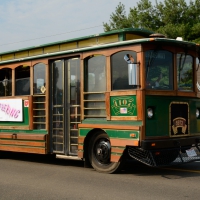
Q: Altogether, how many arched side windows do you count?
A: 5